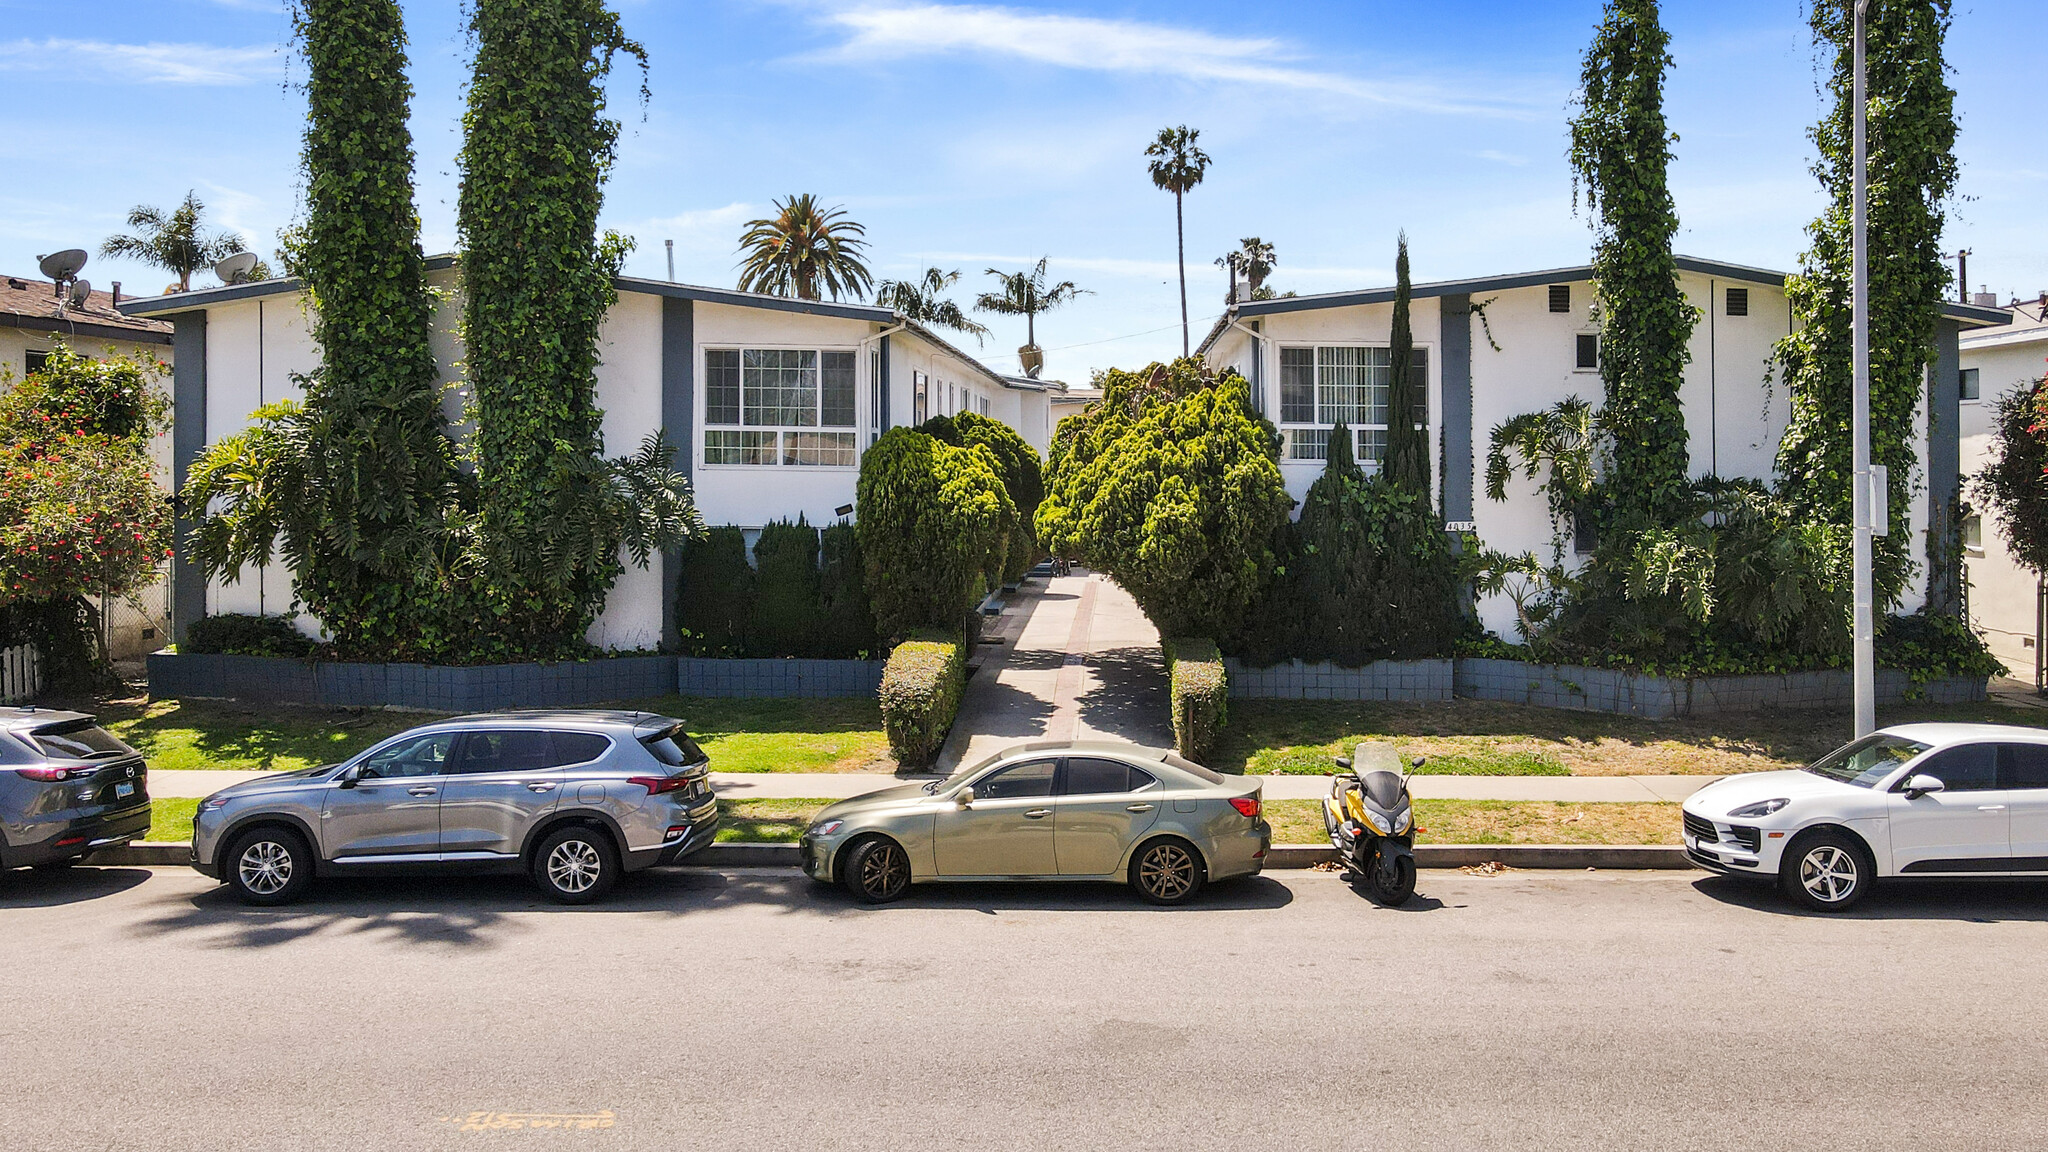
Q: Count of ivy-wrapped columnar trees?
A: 4